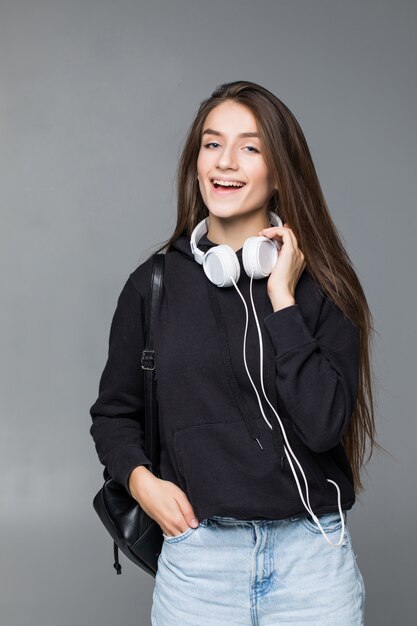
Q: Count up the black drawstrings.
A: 2